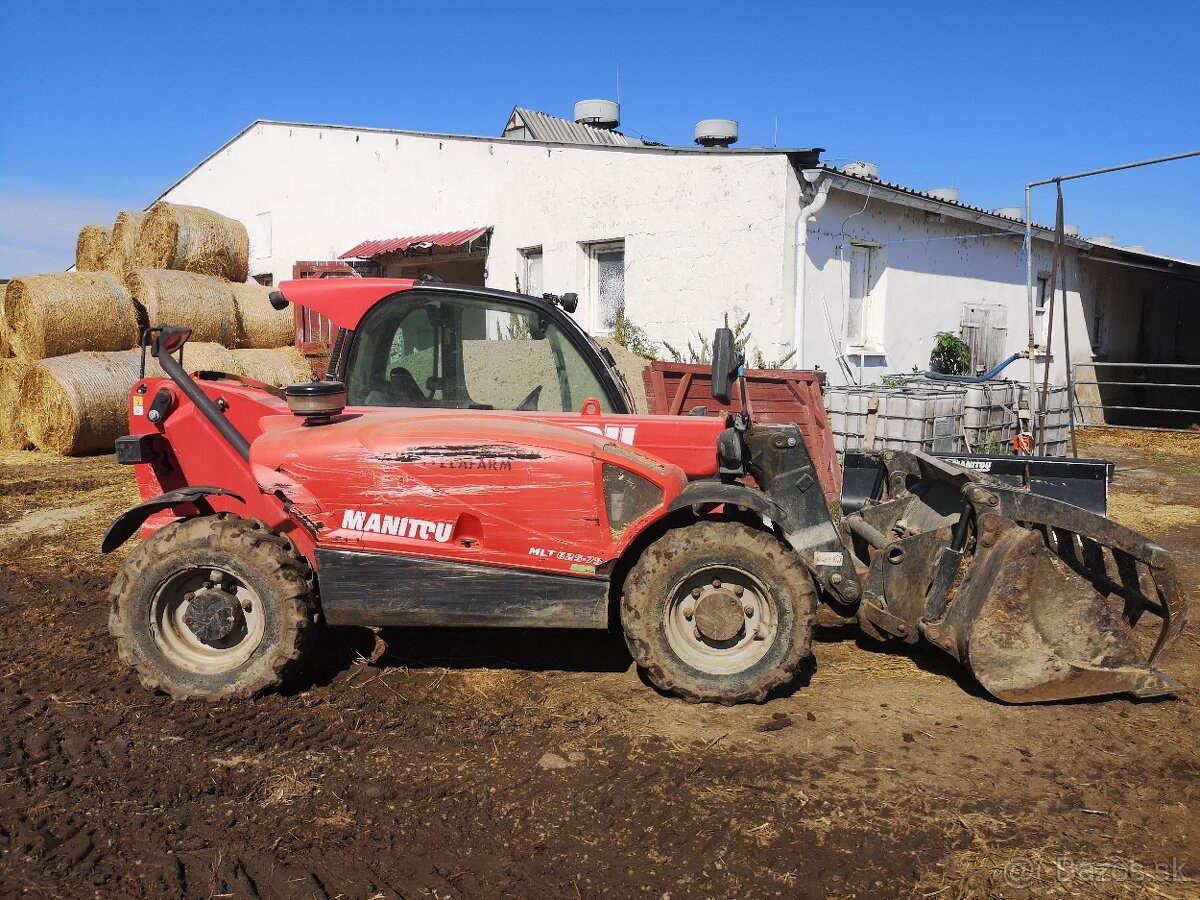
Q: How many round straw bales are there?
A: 11